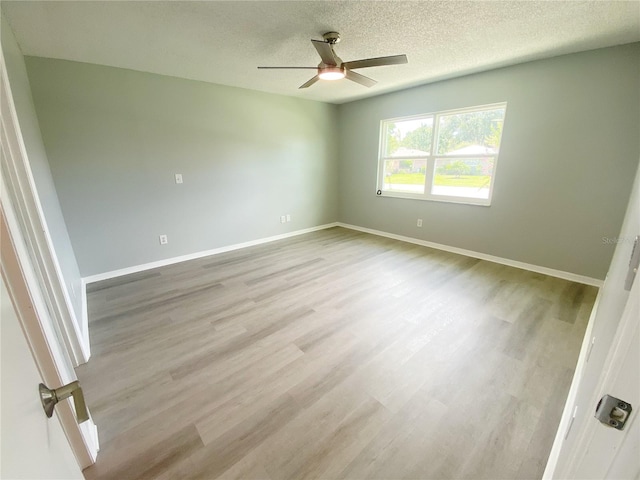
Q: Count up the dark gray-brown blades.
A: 5